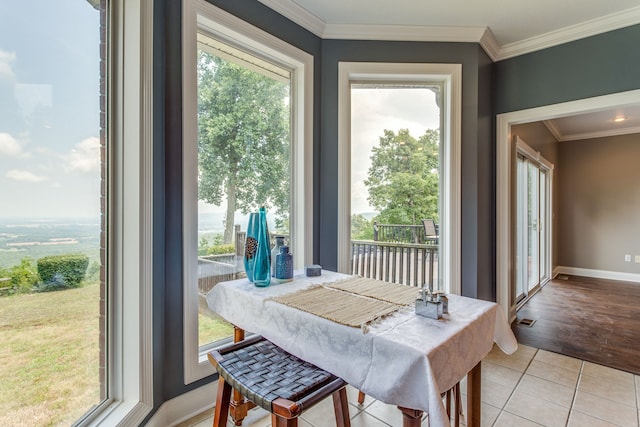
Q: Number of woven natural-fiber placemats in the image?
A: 2